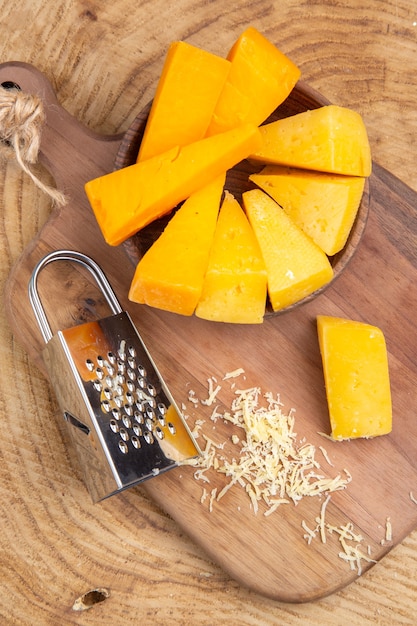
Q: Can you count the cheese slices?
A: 9